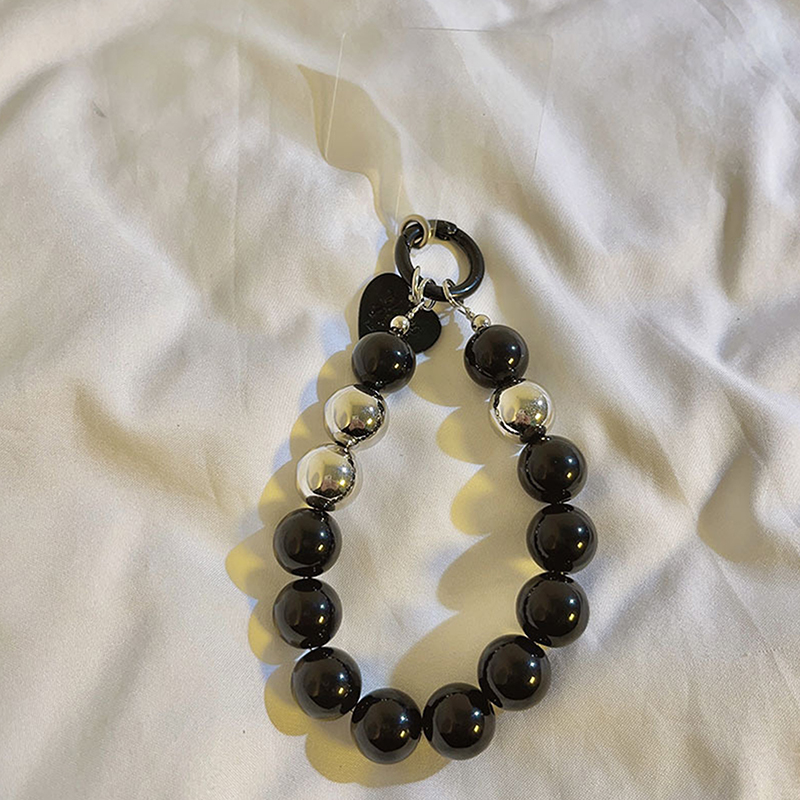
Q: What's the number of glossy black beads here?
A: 11